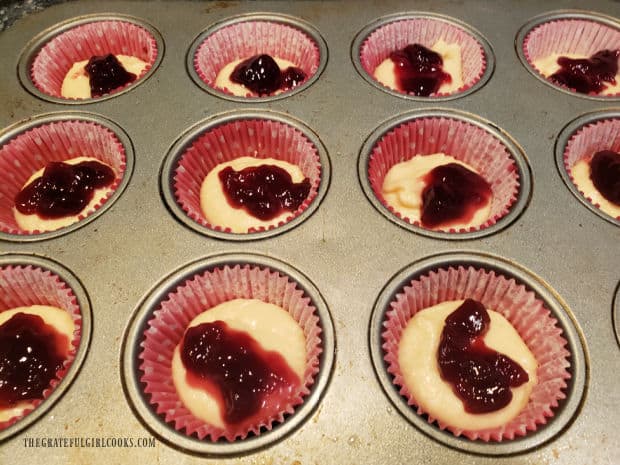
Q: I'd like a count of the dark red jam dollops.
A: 11